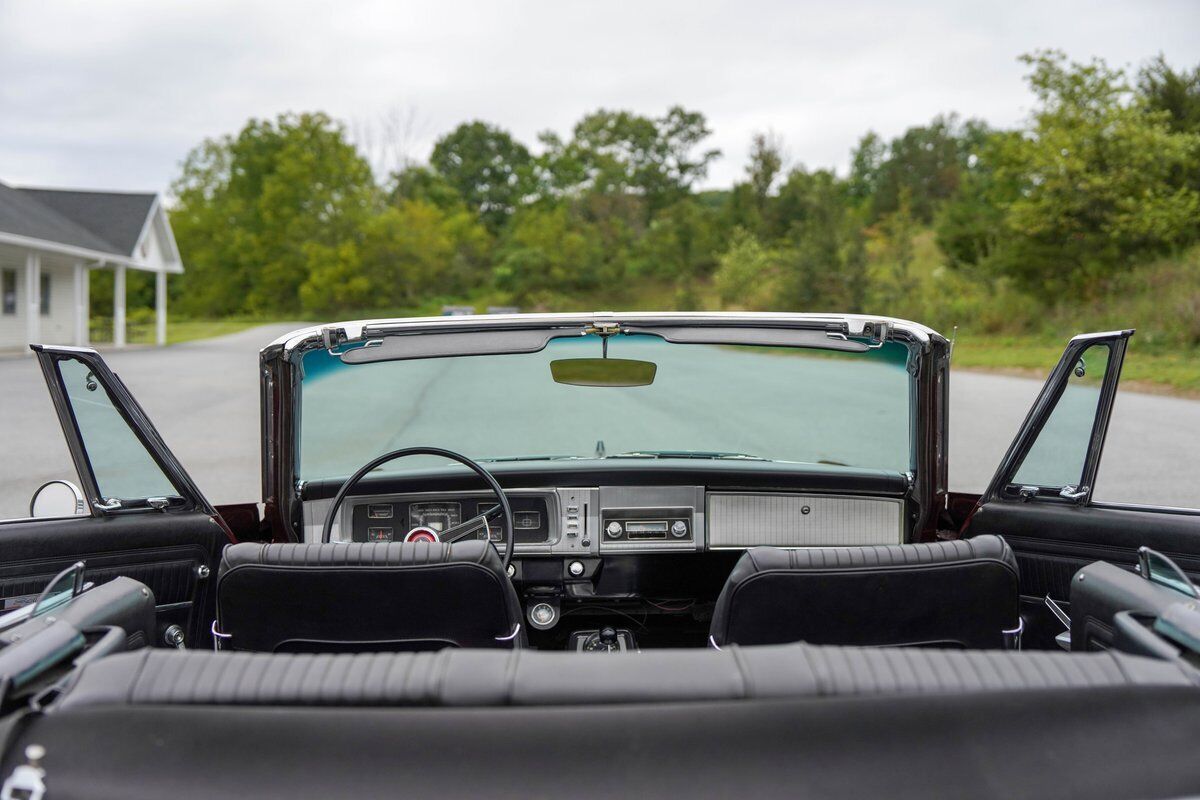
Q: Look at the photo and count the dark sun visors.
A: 2